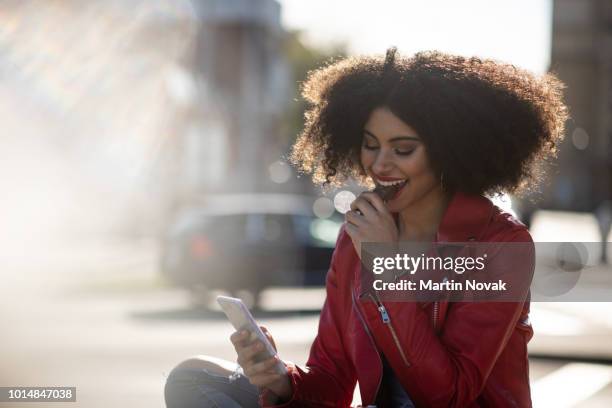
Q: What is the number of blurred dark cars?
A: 1